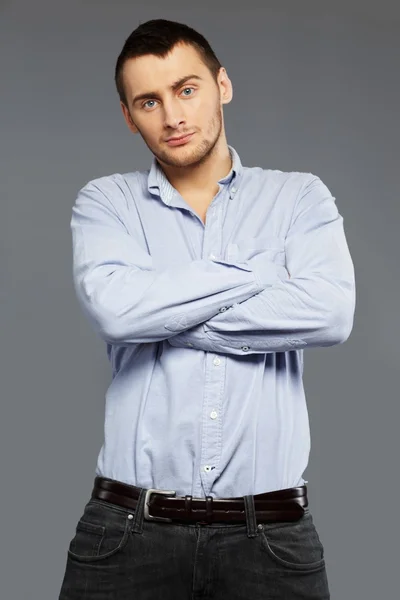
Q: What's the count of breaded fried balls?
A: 0